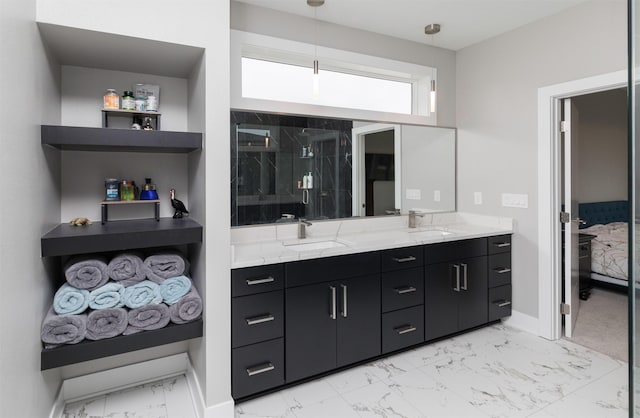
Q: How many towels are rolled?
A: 11